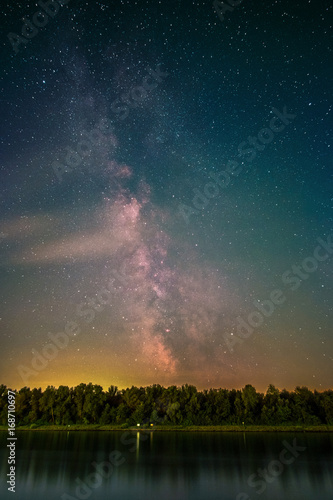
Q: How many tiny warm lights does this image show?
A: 2